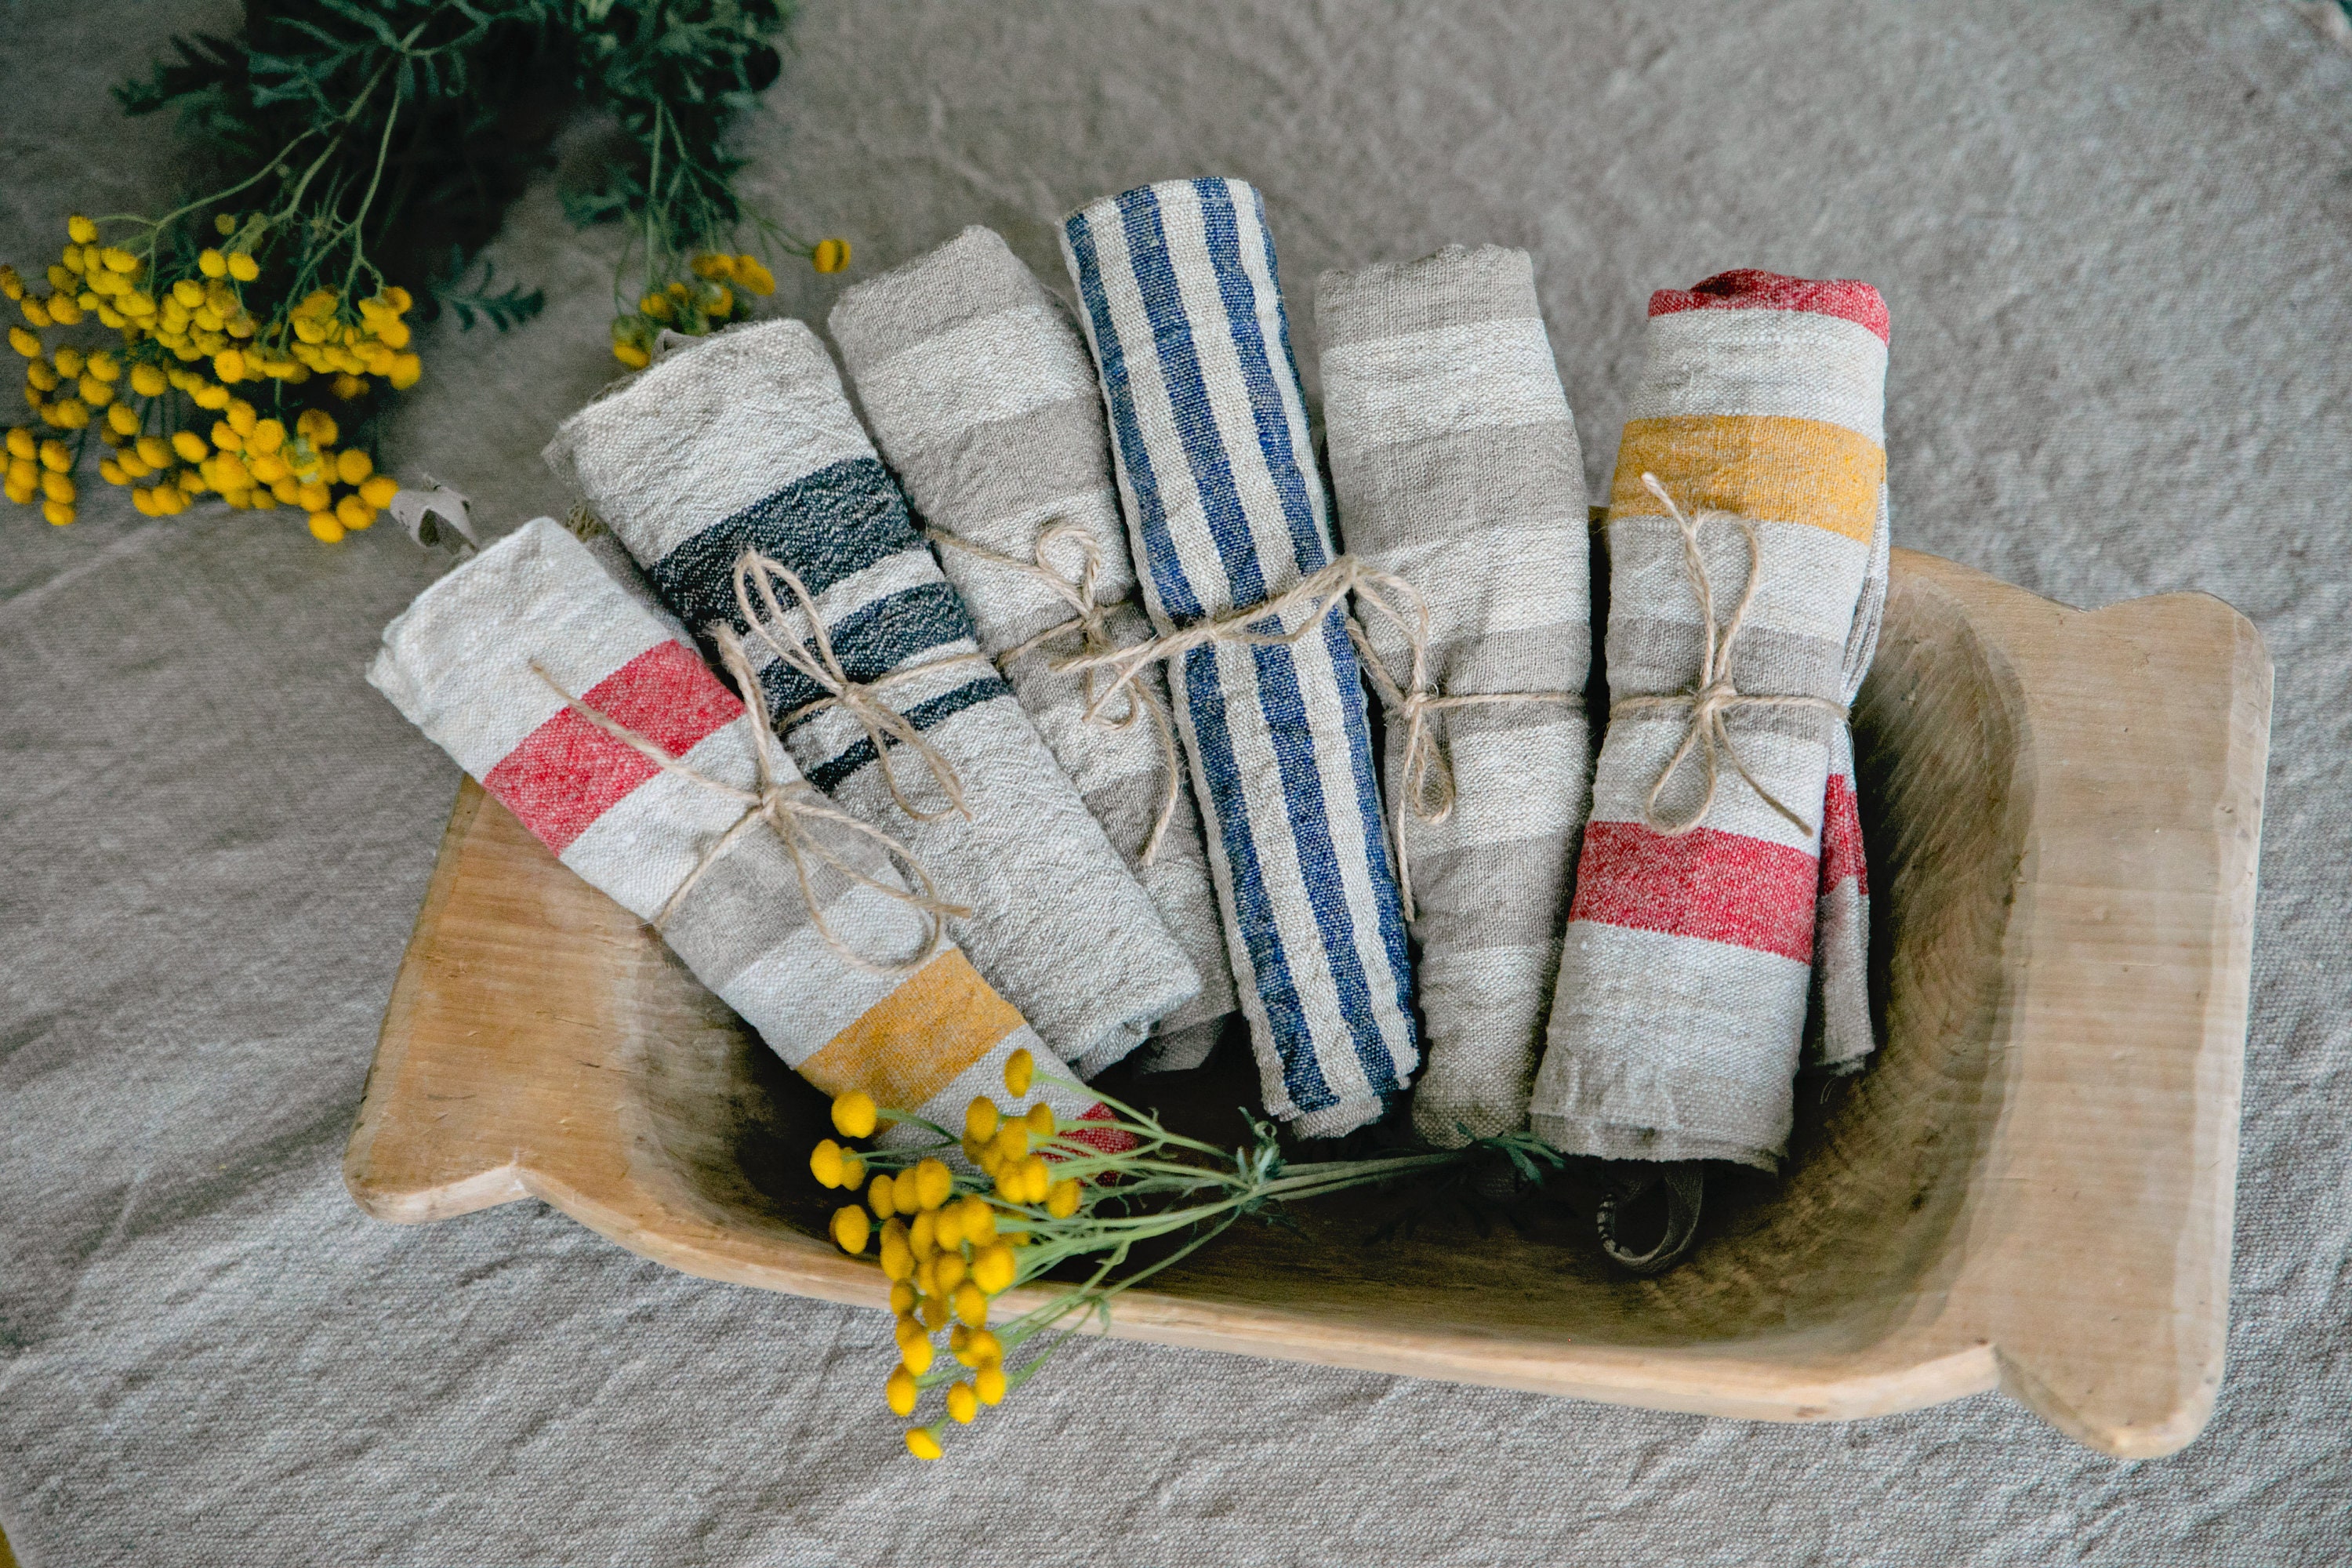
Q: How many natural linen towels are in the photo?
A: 6